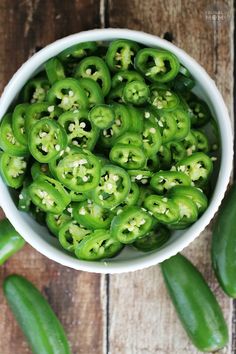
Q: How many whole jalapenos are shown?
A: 4